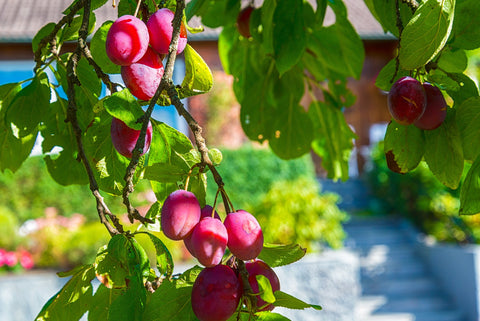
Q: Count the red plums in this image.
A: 13